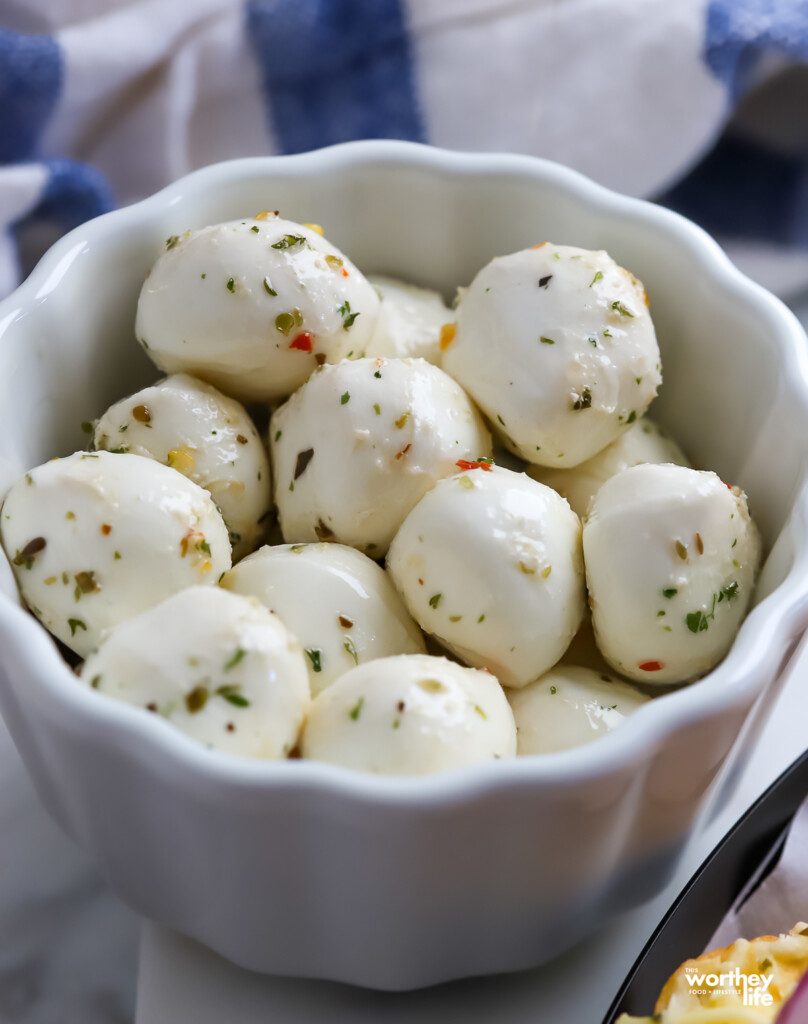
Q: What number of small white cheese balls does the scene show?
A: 13